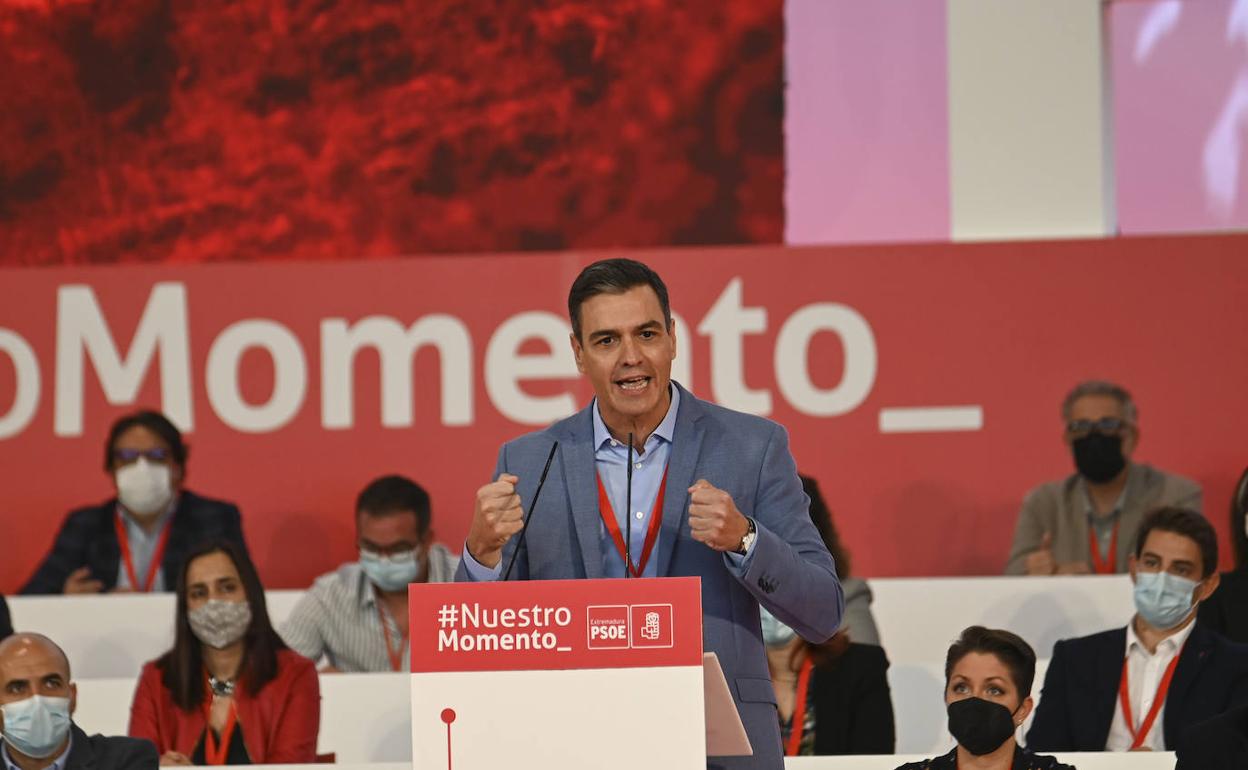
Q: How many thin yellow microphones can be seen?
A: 0